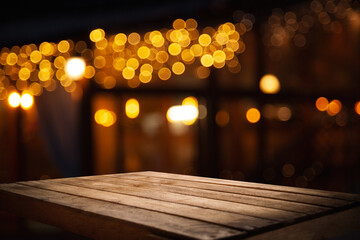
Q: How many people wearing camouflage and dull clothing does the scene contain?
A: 0